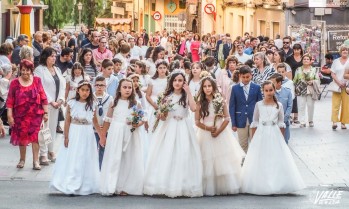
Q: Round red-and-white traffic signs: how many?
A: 2